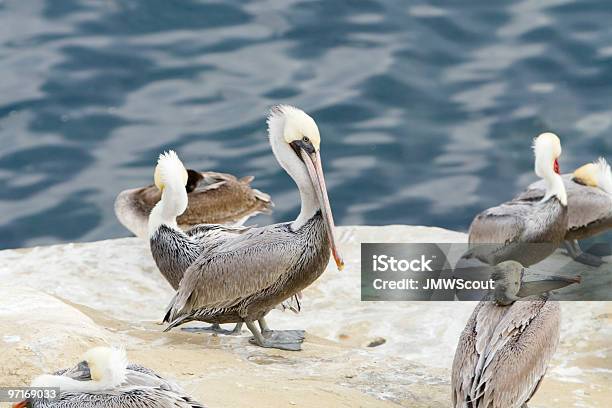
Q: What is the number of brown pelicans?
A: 7